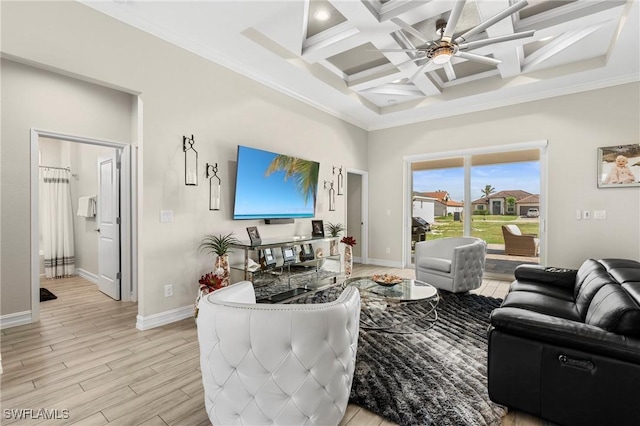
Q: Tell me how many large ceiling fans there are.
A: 1